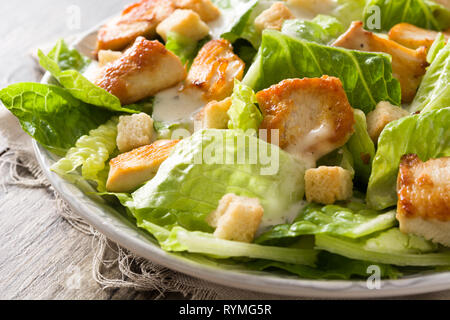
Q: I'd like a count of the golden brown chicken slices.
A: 8